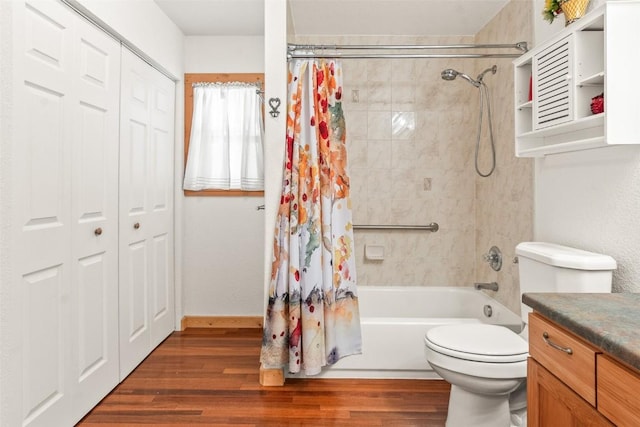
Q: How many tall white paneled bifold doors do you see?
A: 2